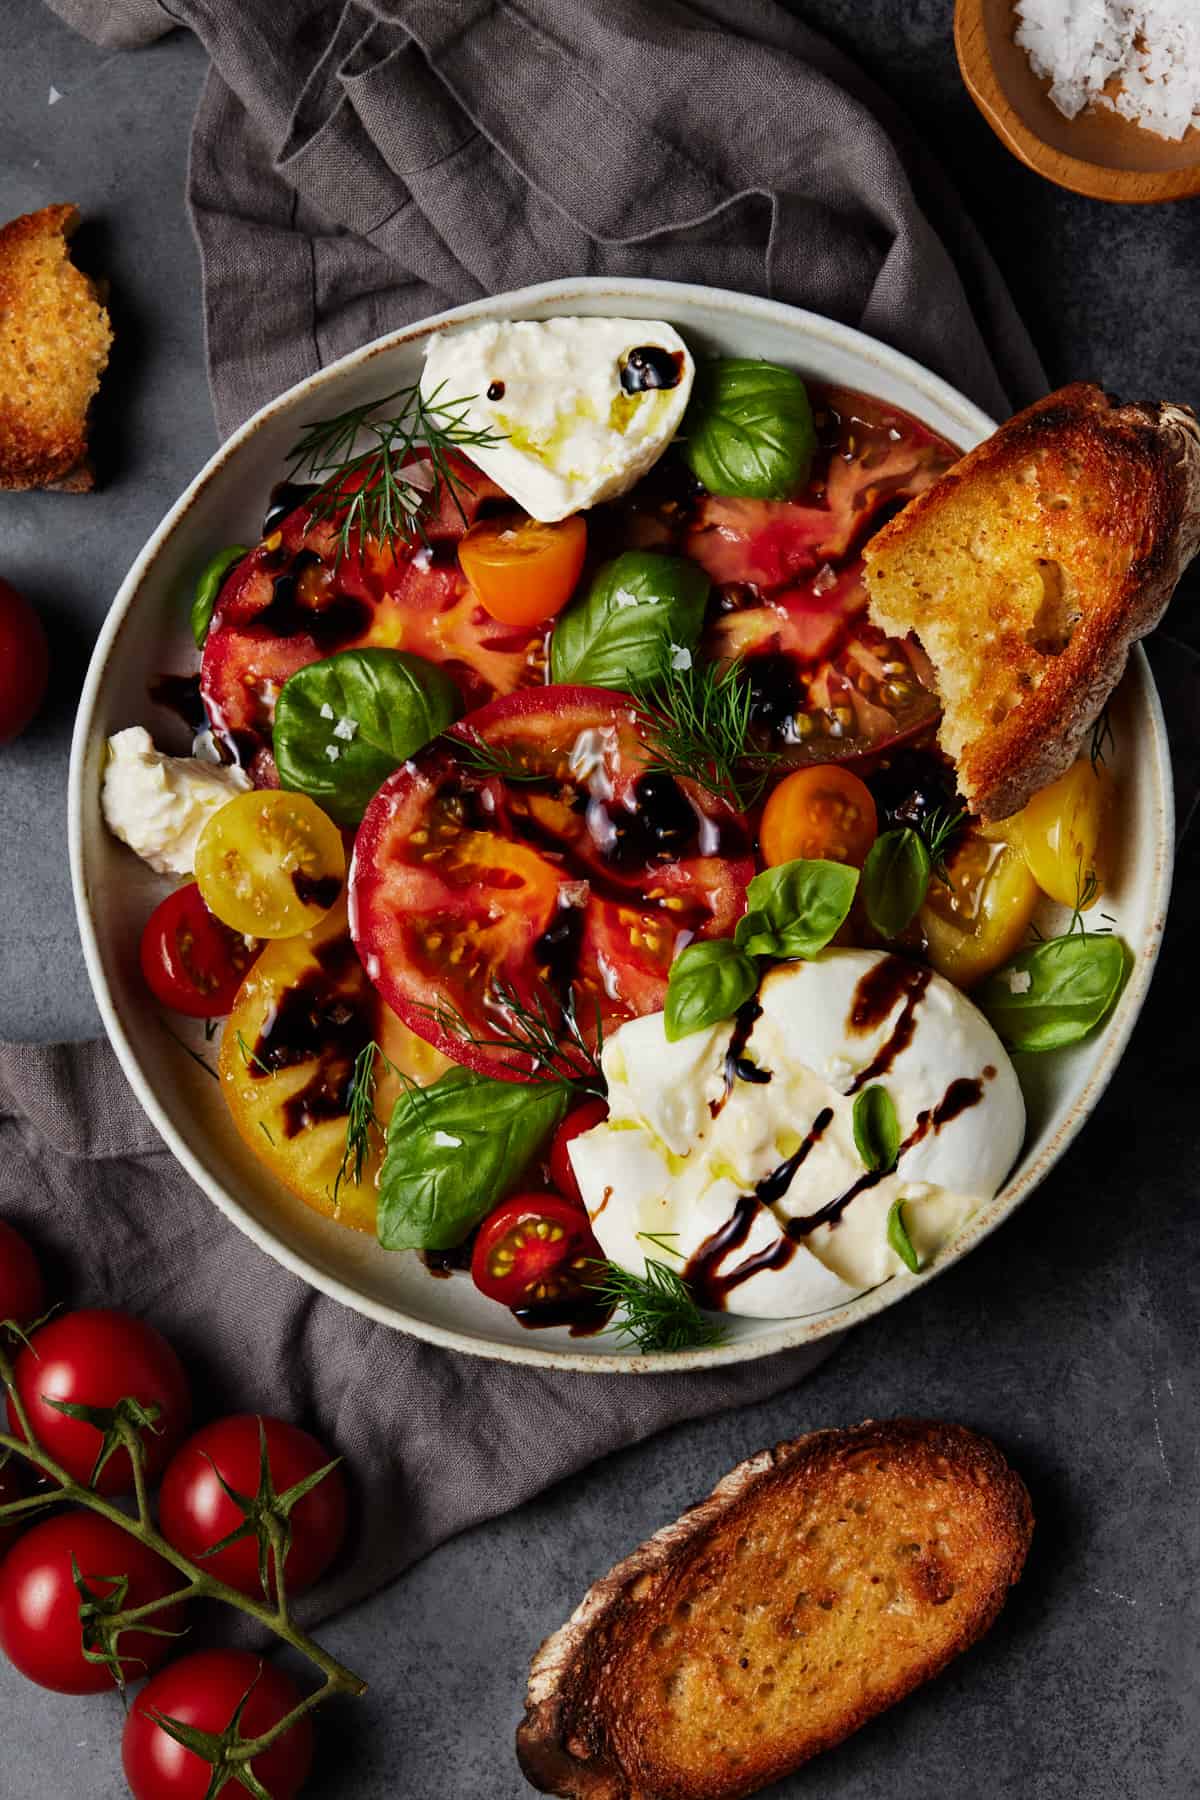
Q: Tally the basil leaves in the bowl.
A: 11